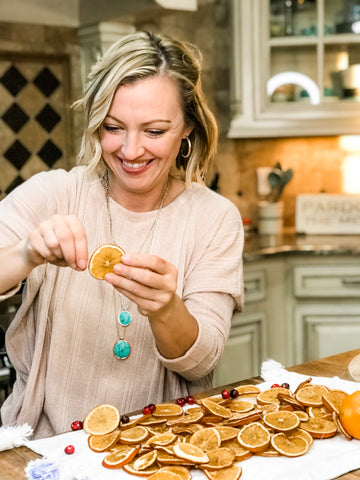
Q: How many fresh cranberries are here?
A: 11